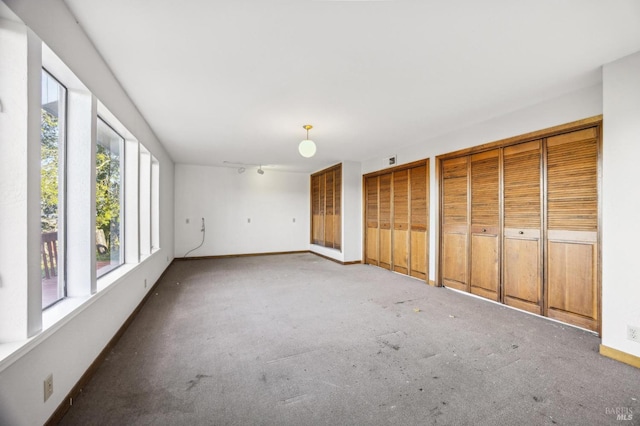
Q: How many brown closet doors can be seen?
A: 12